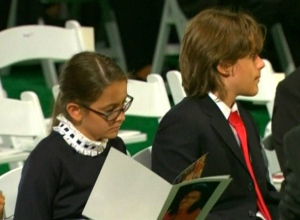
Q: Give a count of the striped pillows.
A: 0